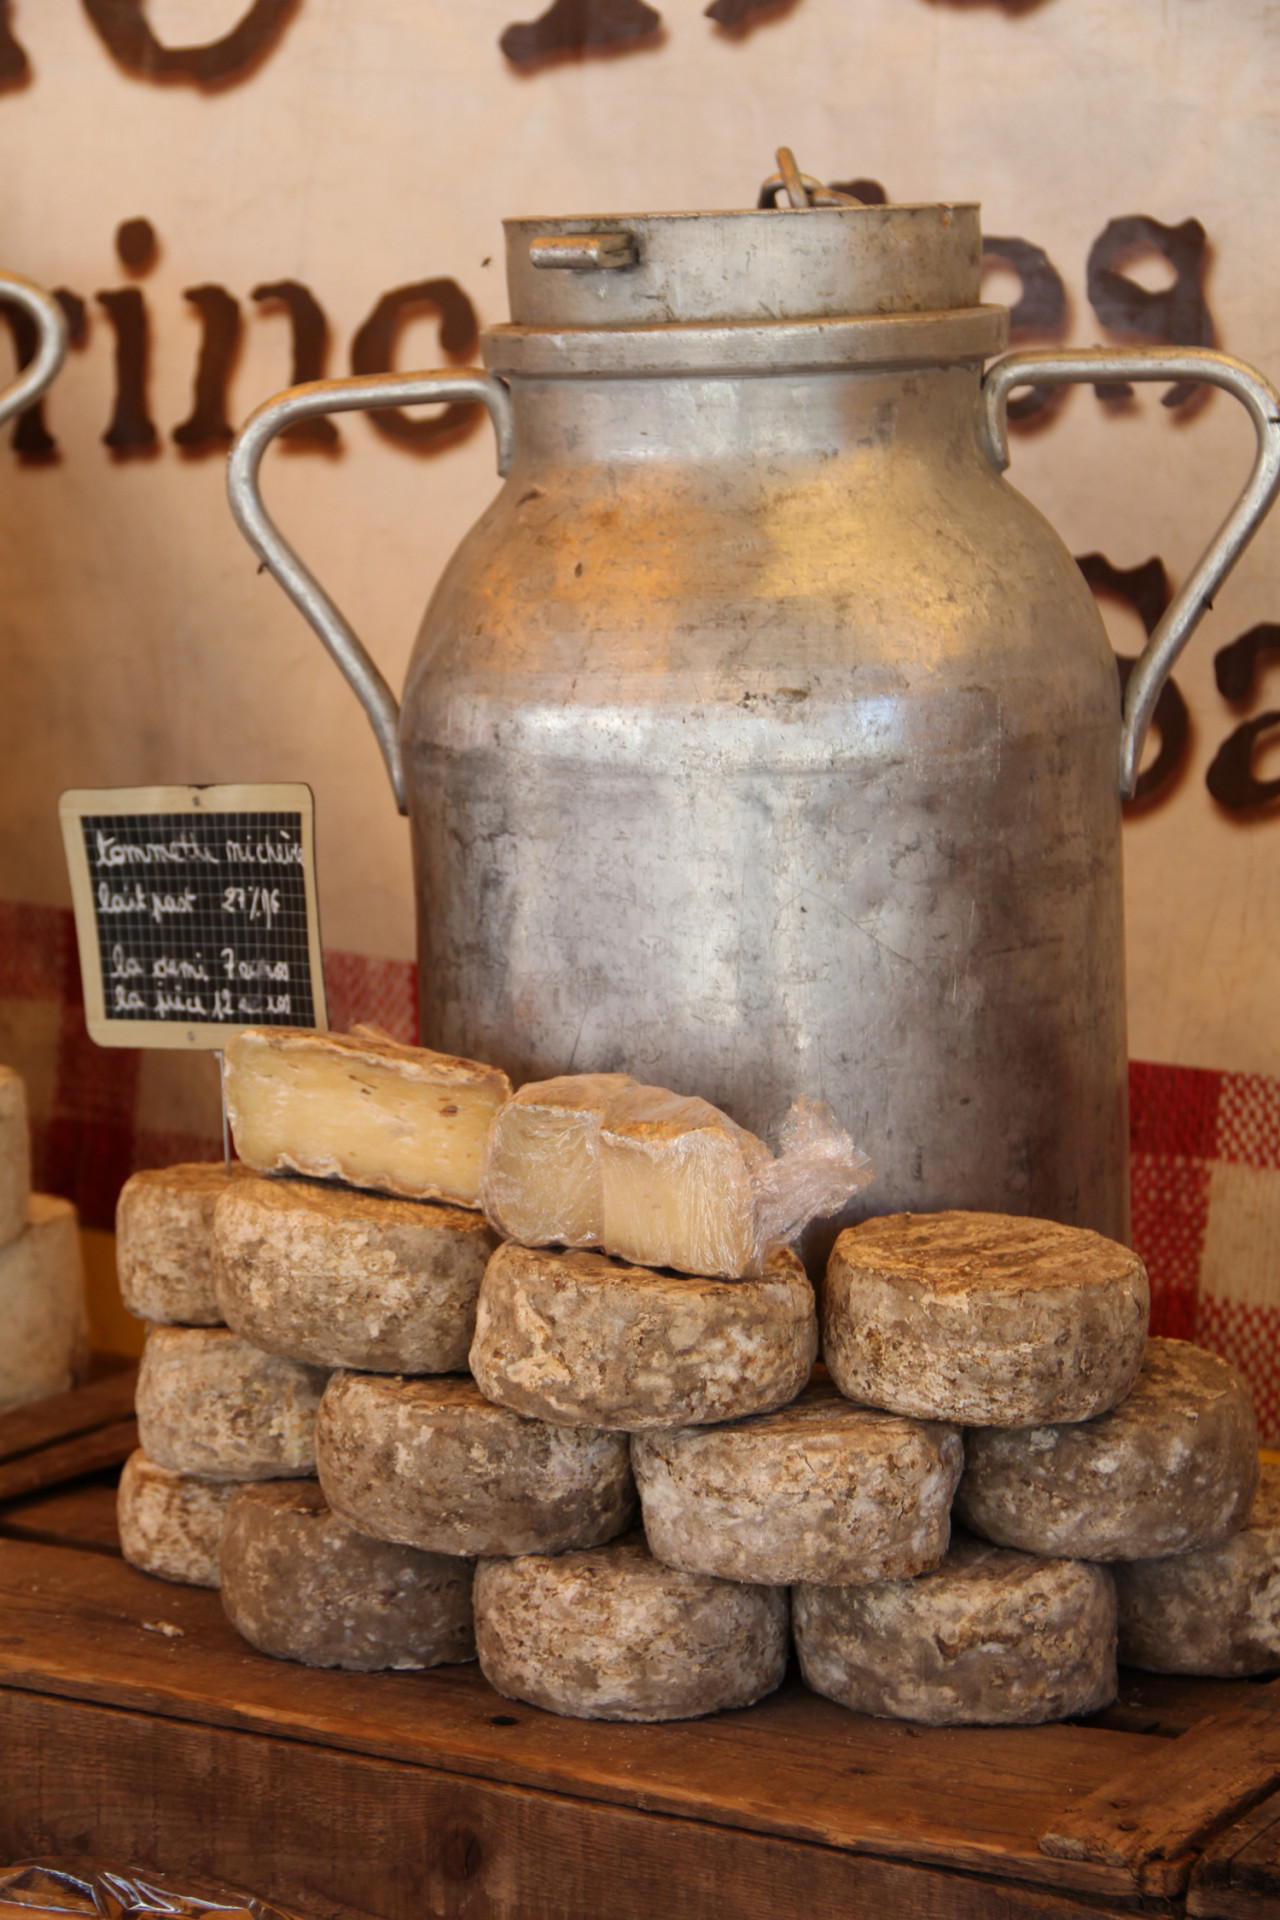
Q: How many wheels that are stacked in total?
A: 13